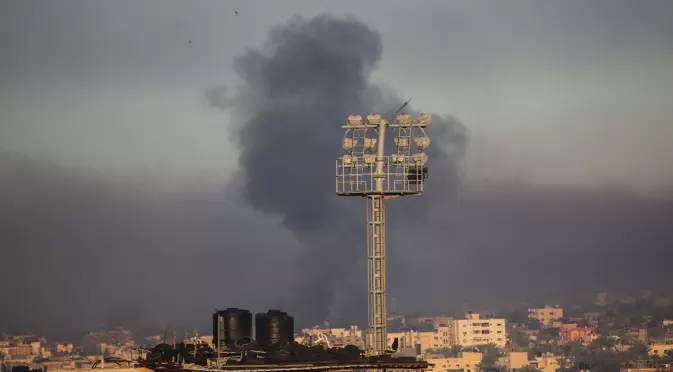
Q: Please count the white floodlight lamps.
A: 12